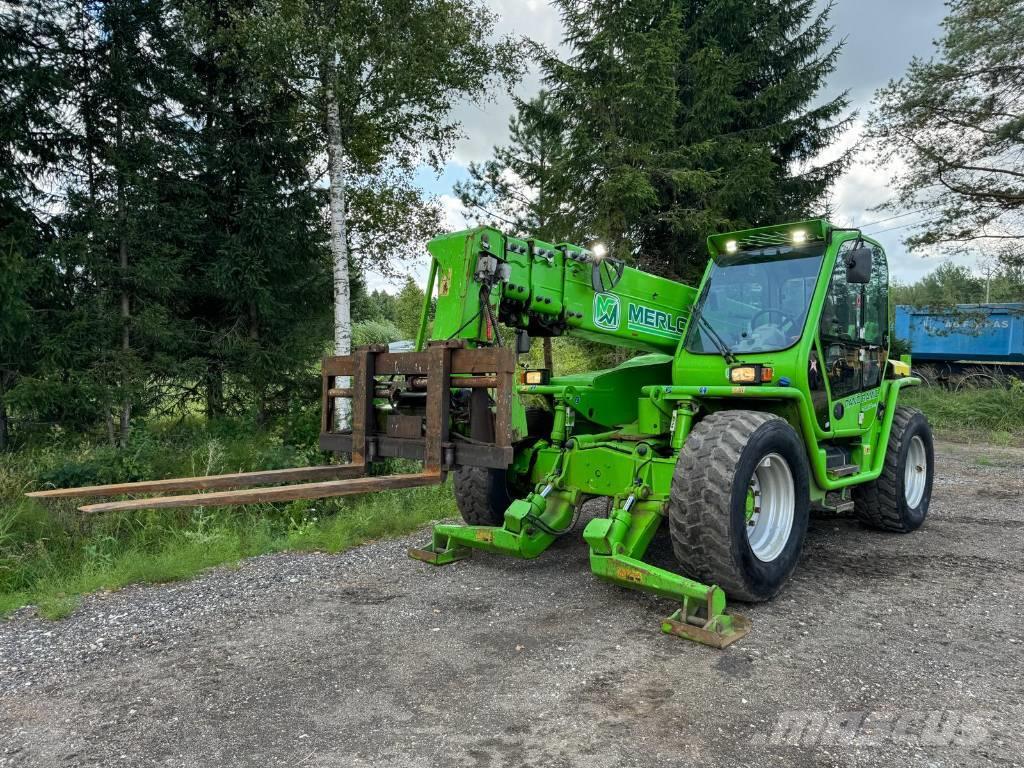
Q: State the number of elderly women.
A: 0